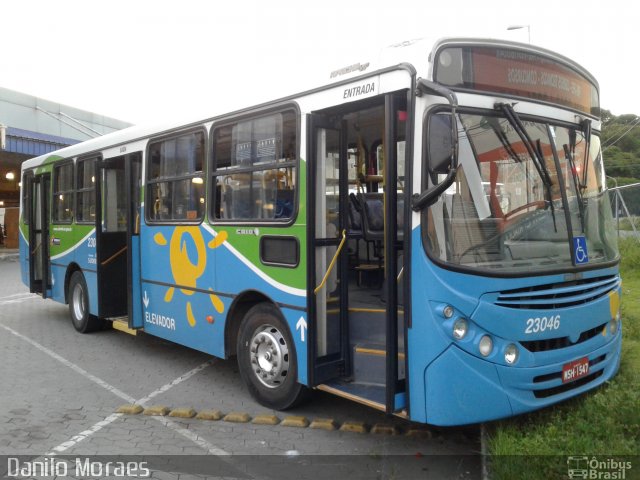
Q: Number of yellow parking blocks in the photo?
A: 11